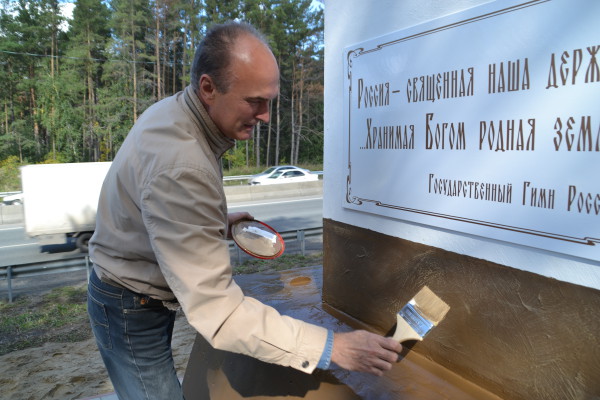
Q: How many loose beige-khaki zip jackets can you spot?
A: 1